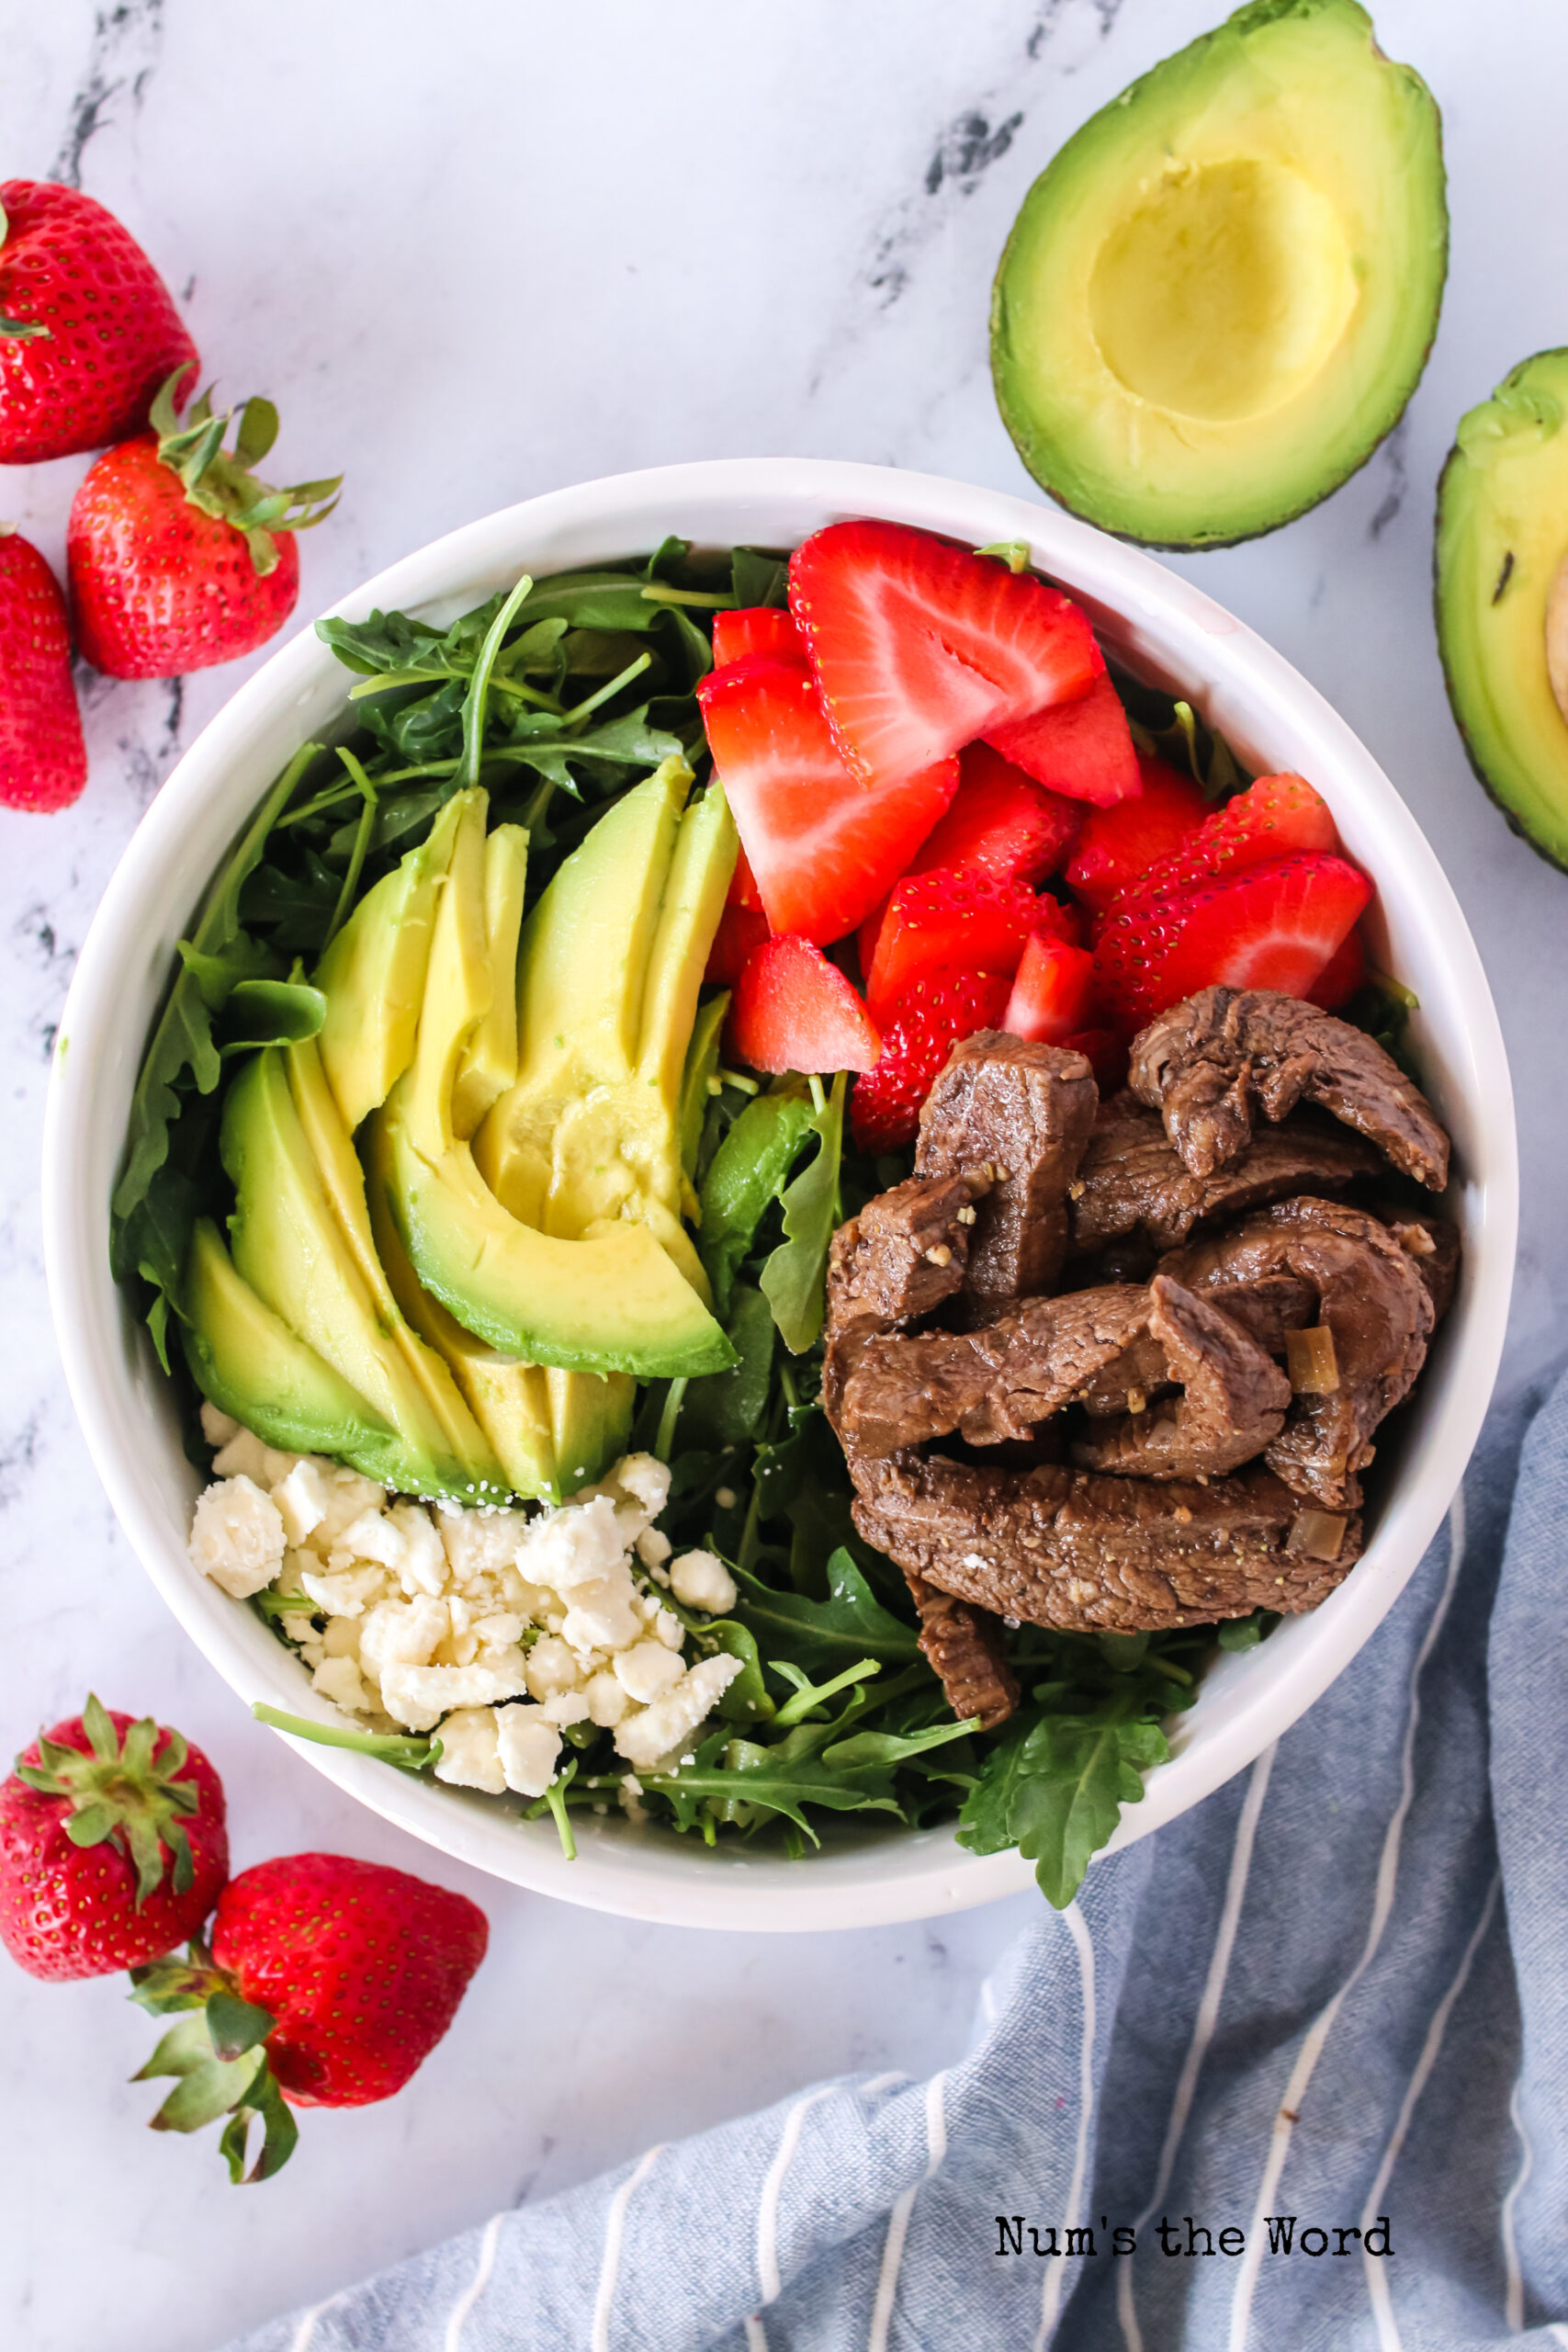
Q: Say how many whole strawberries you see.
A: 5